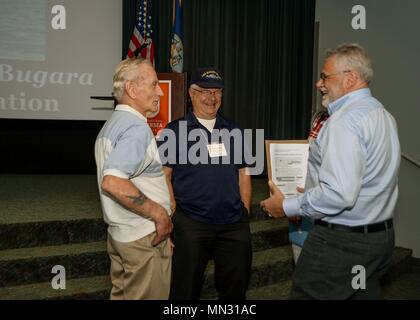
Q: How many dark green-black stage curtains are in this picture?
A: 1